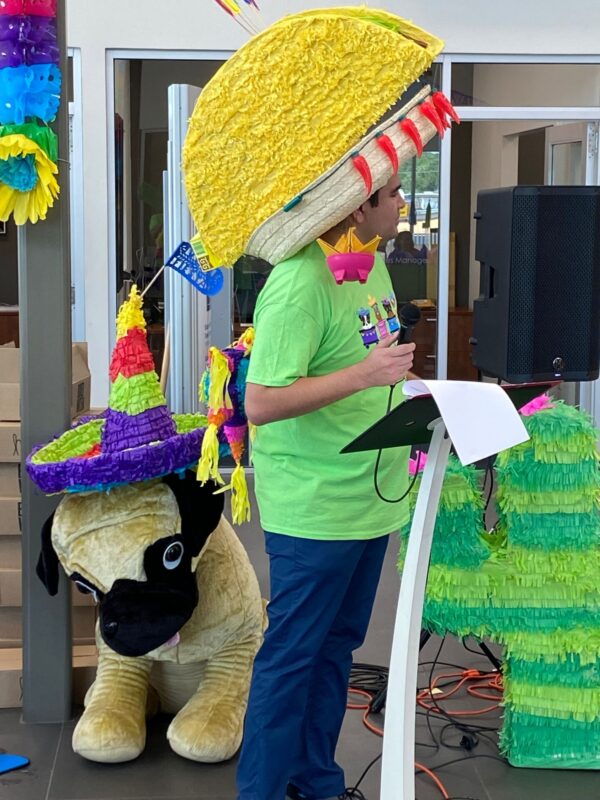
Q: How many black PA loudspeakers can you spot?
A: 1